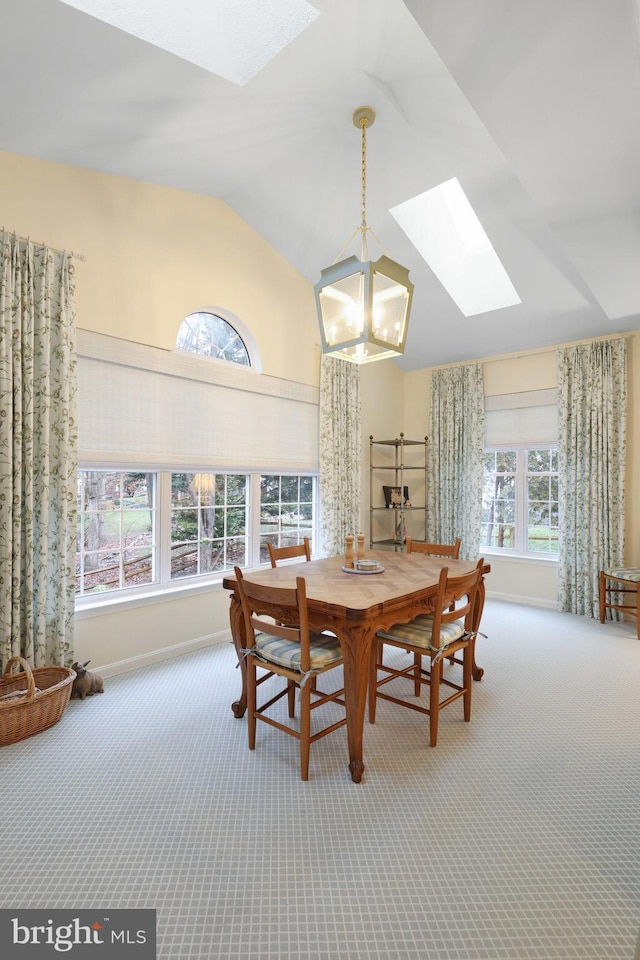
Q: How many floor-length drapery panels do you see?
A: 4